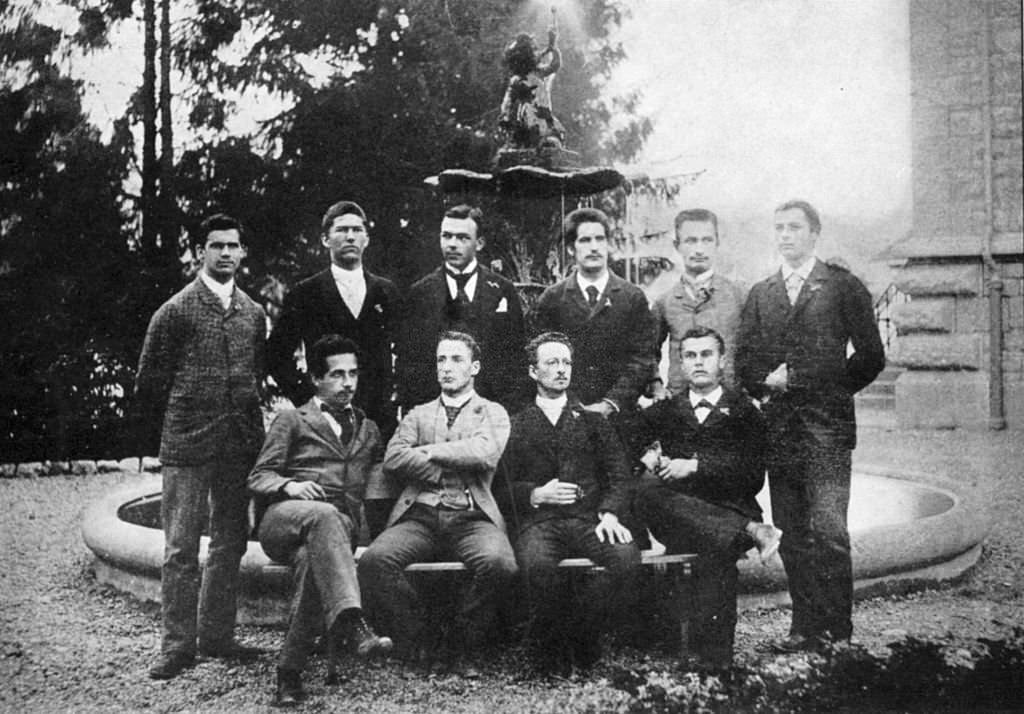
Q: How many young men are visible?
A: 10